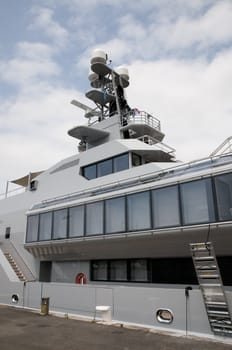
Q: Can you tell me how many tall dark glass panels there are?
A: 10